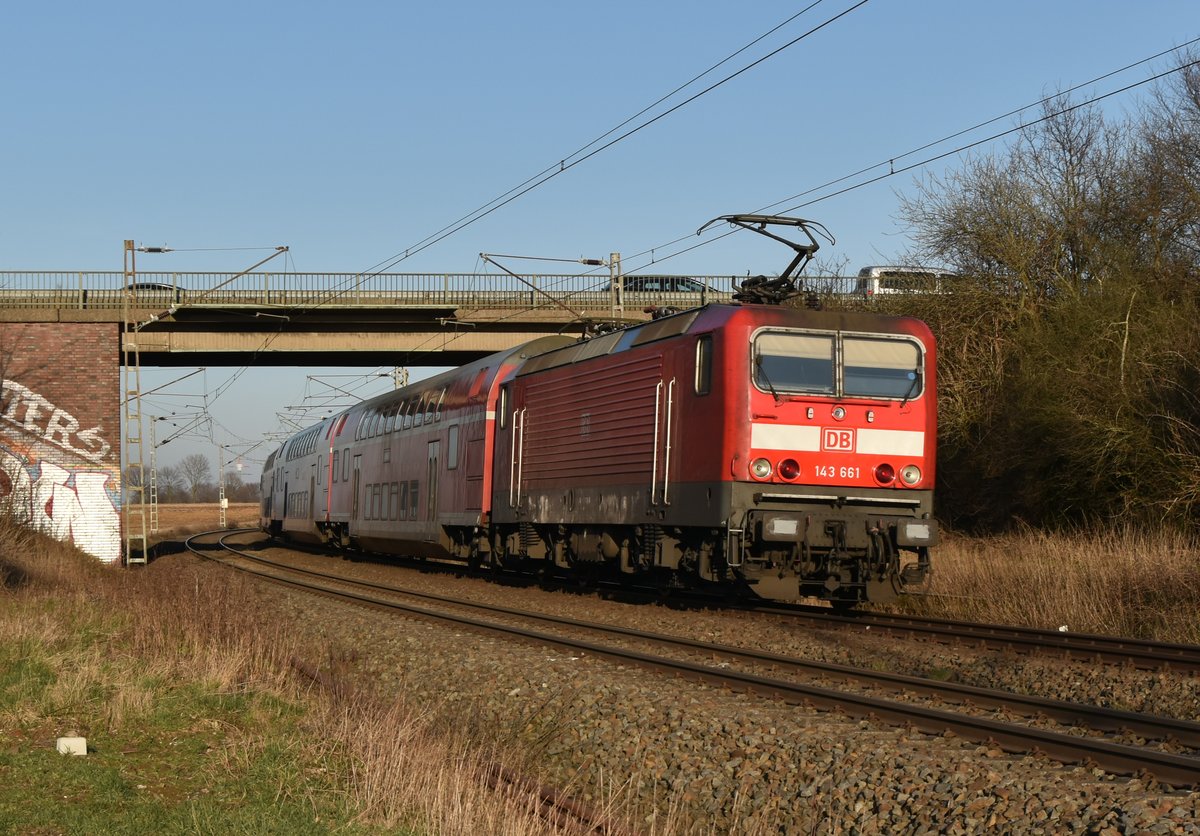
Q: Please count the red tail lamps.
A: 2